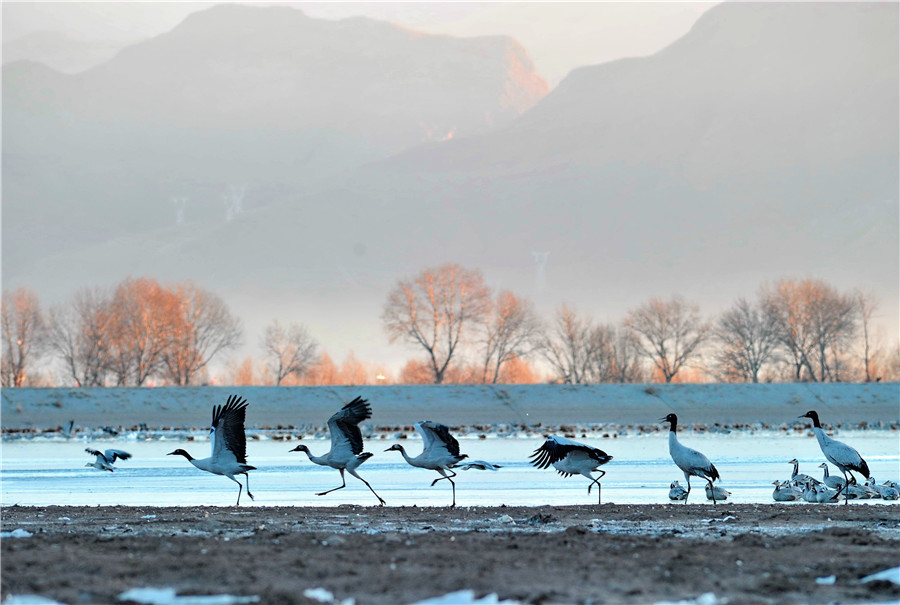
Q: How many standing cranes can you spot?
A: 2